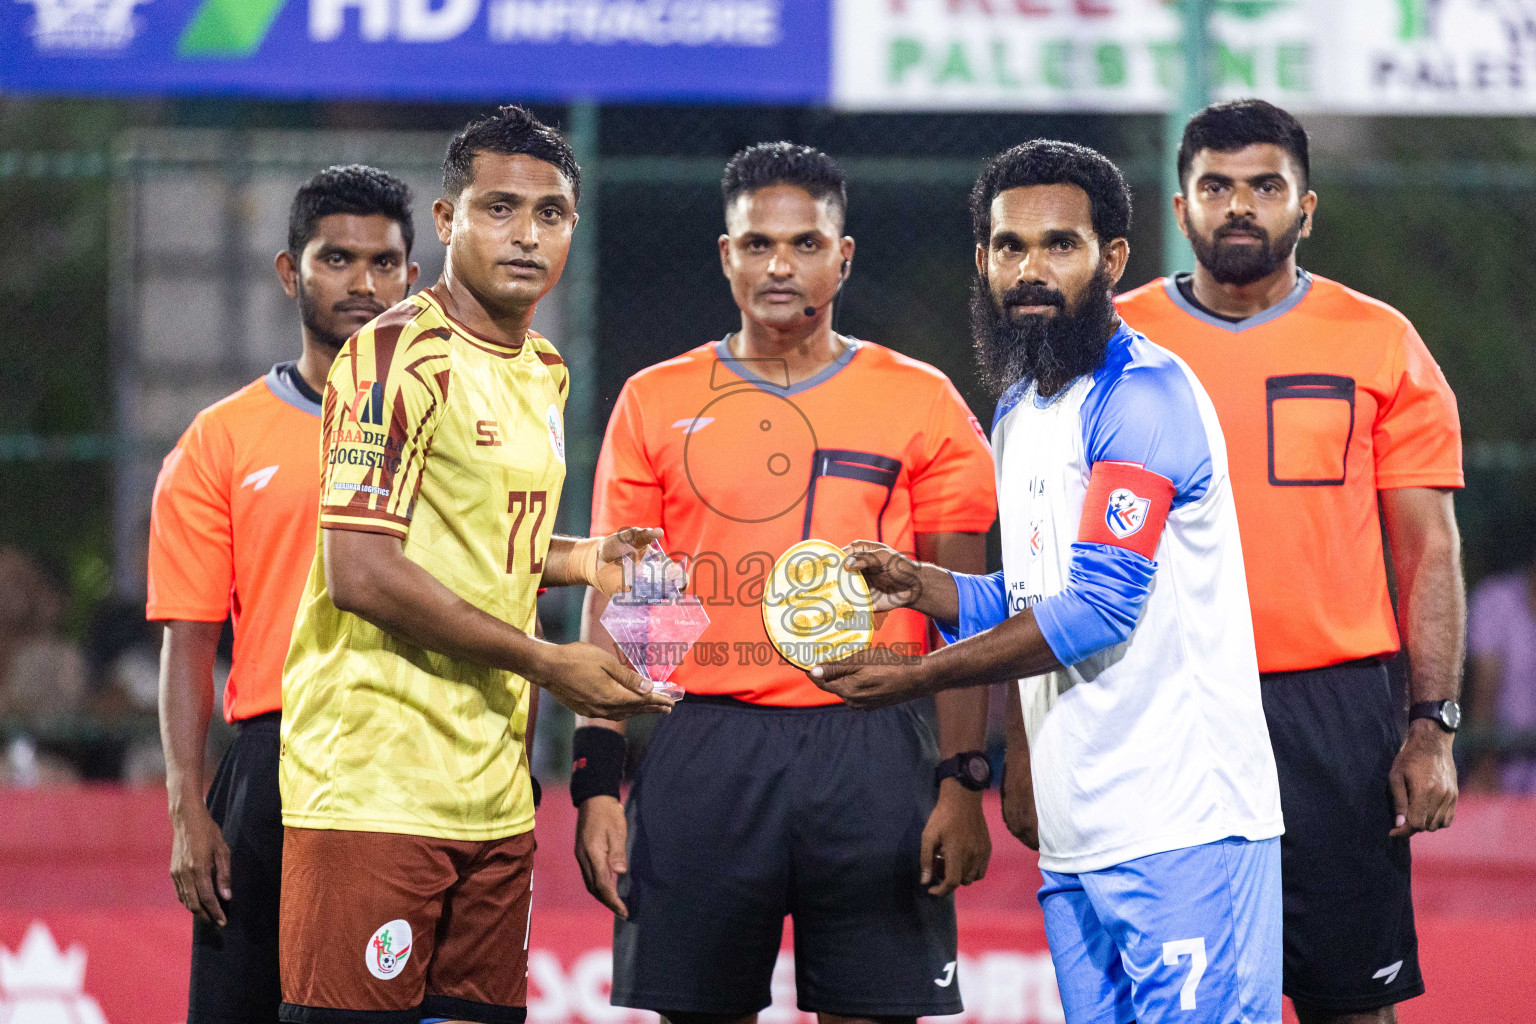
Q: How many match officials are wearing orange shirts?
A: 3